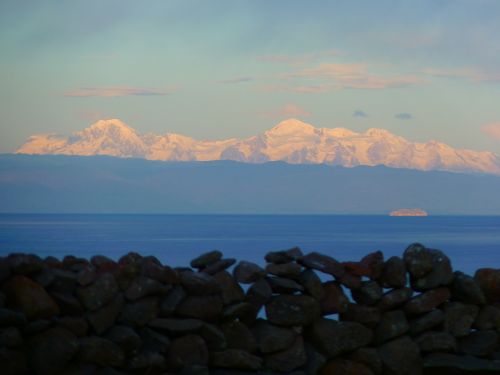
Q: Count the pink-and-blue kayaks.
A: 0